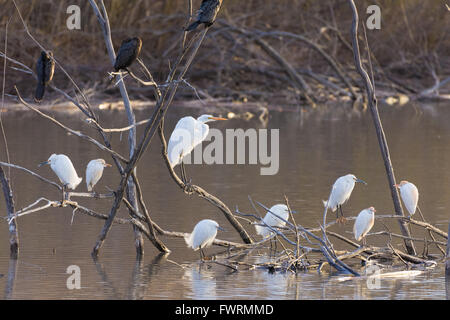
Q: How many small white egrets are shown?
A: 7